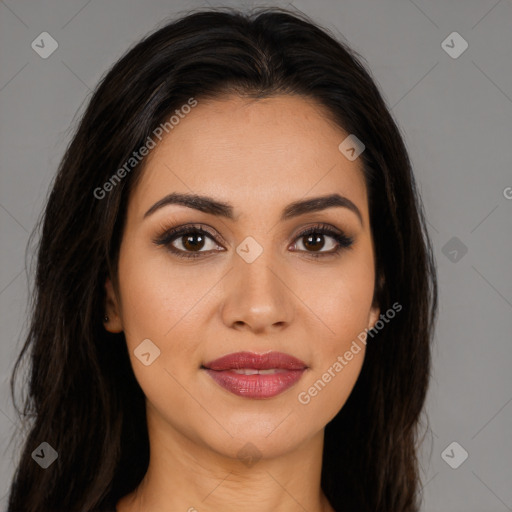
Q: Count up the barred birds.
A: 0